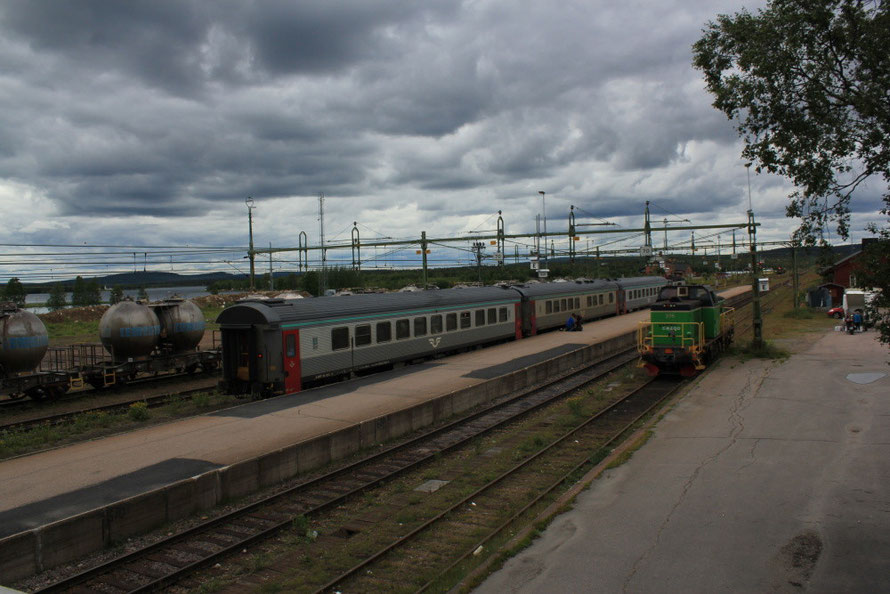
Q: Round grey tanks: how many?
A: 3